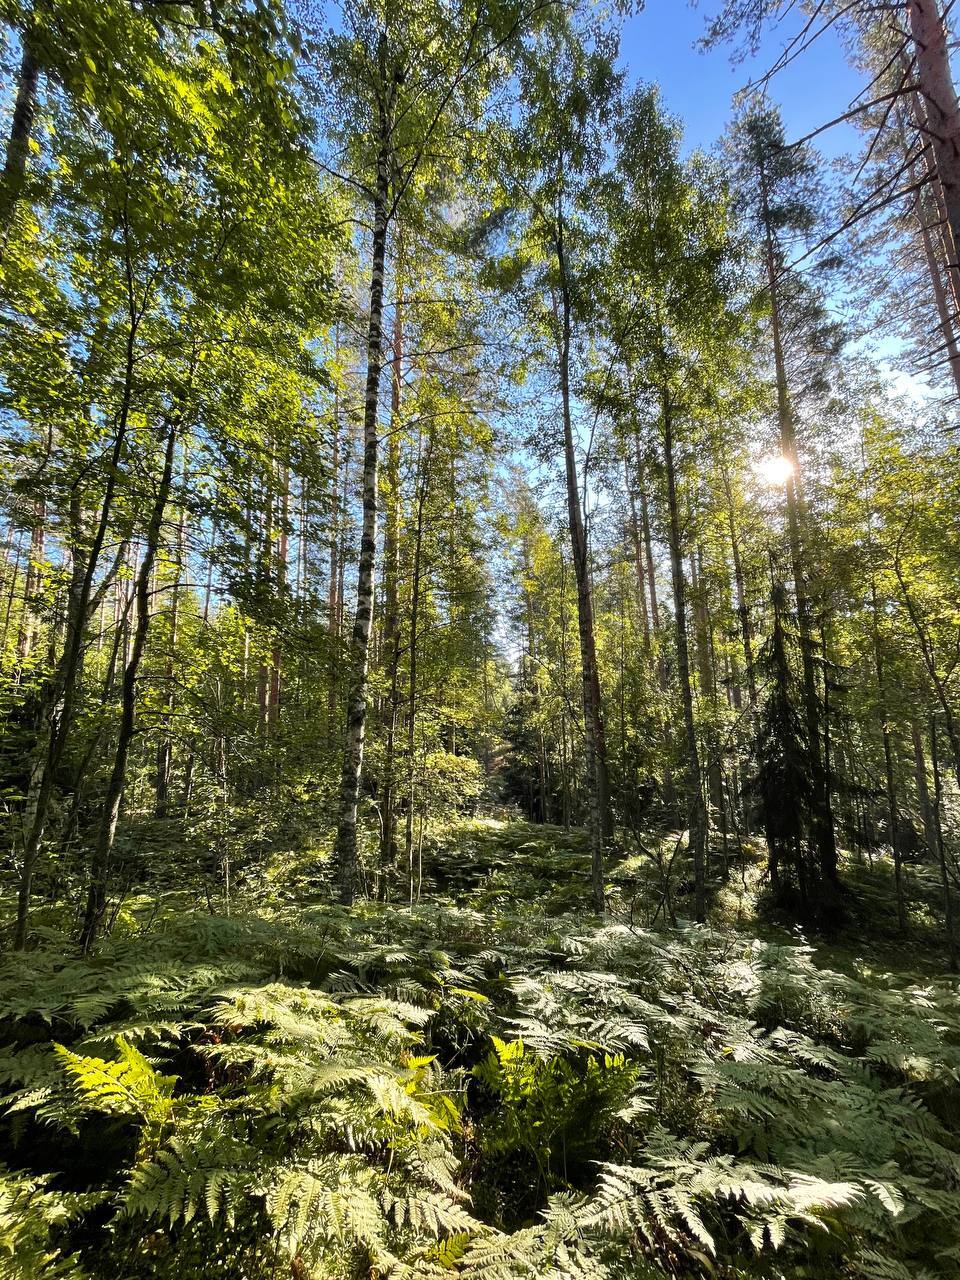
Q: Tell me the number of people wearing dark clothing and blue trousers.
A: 0